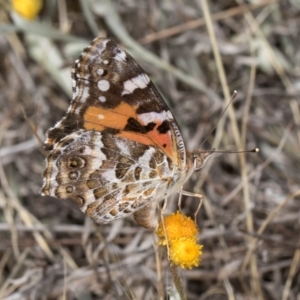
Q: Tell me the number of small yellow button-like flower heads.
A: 3